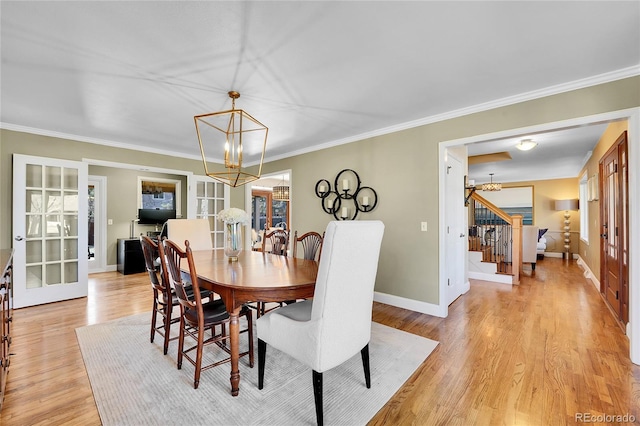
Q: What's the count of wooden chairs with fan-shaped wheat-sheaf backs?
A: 4